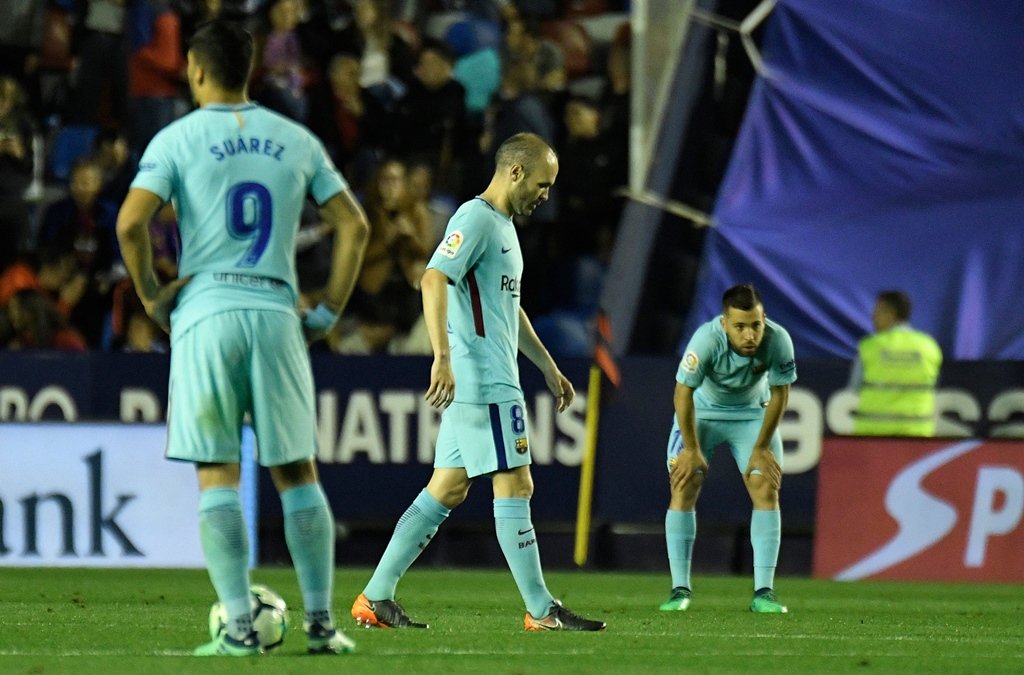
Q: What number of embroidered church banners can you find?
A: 0